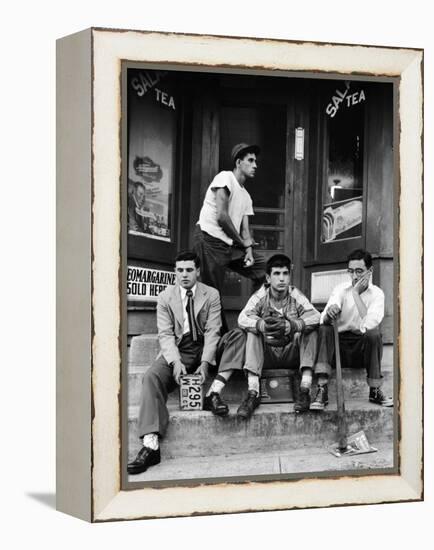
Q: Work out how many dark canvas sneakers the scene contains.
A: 2